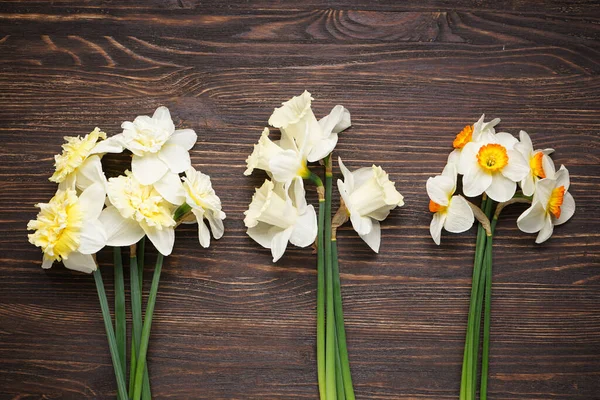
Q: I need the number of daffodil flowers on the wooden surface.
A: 14